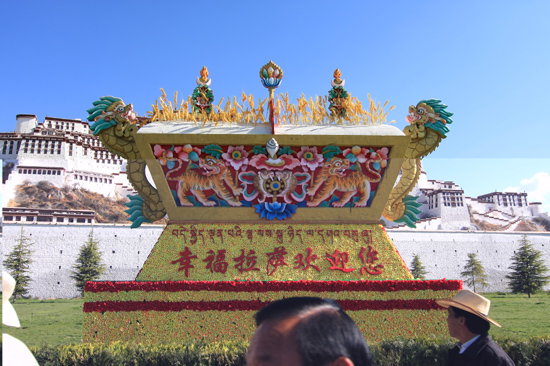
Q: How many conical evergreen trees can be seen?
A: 5